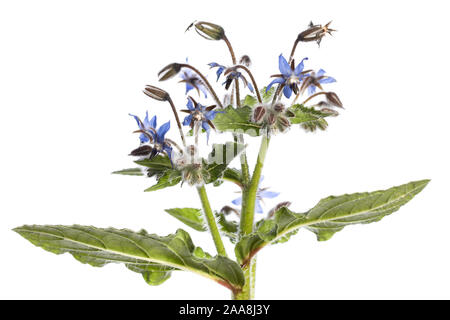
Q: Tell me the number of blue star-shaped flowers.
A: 7